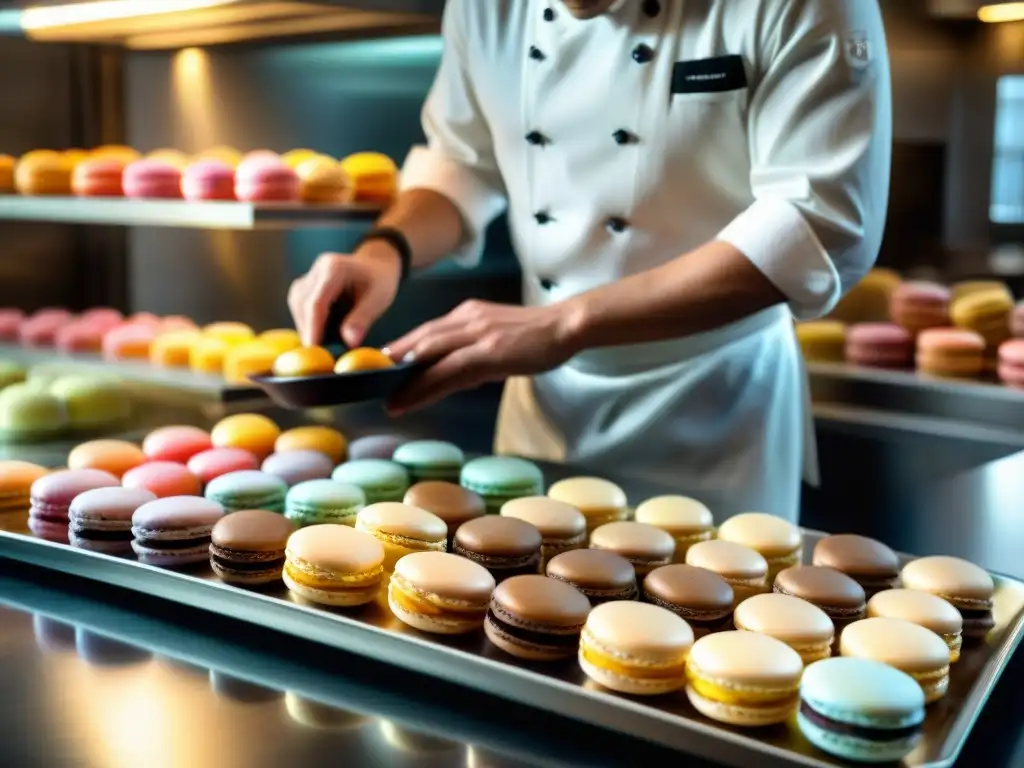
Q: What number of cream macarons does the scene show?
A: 15